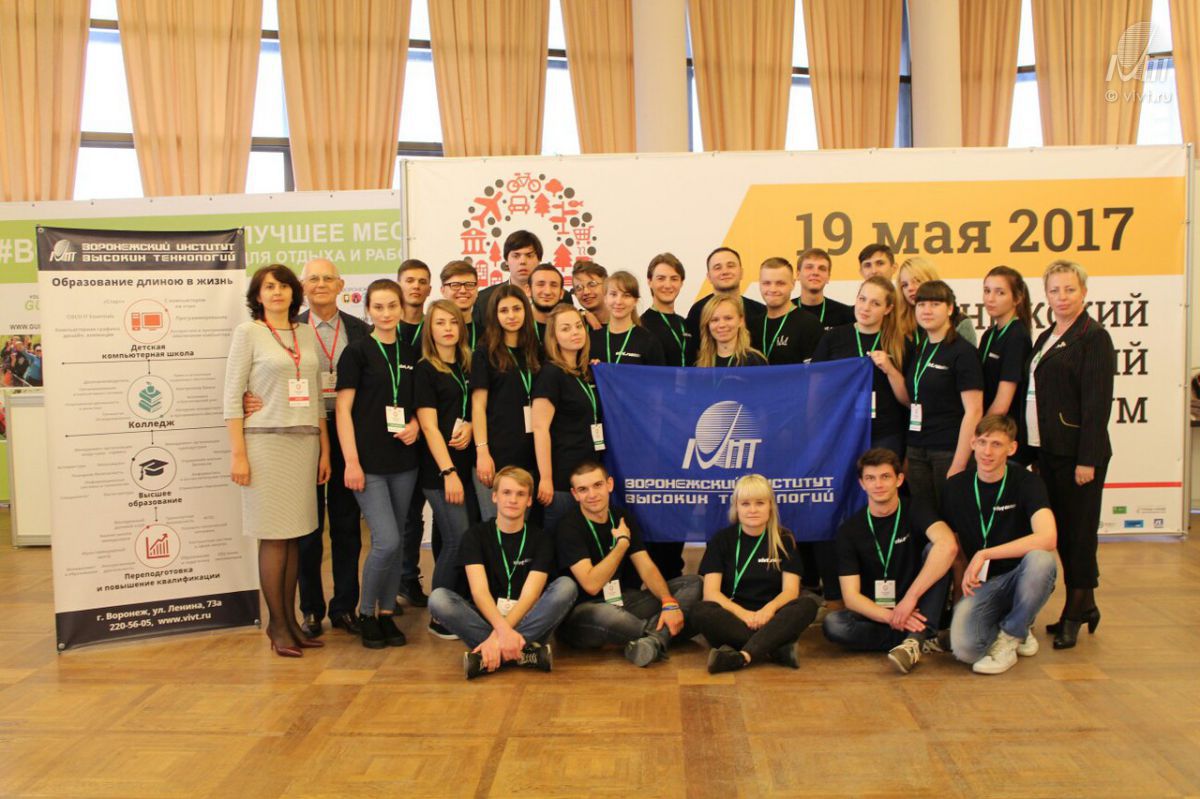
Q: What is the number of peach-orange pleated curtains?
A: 10